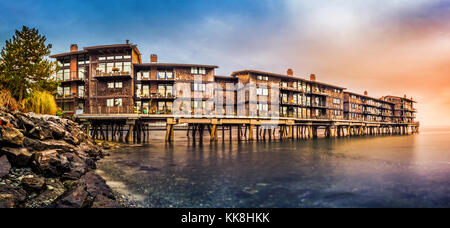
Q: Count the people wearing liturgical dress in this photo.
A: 0